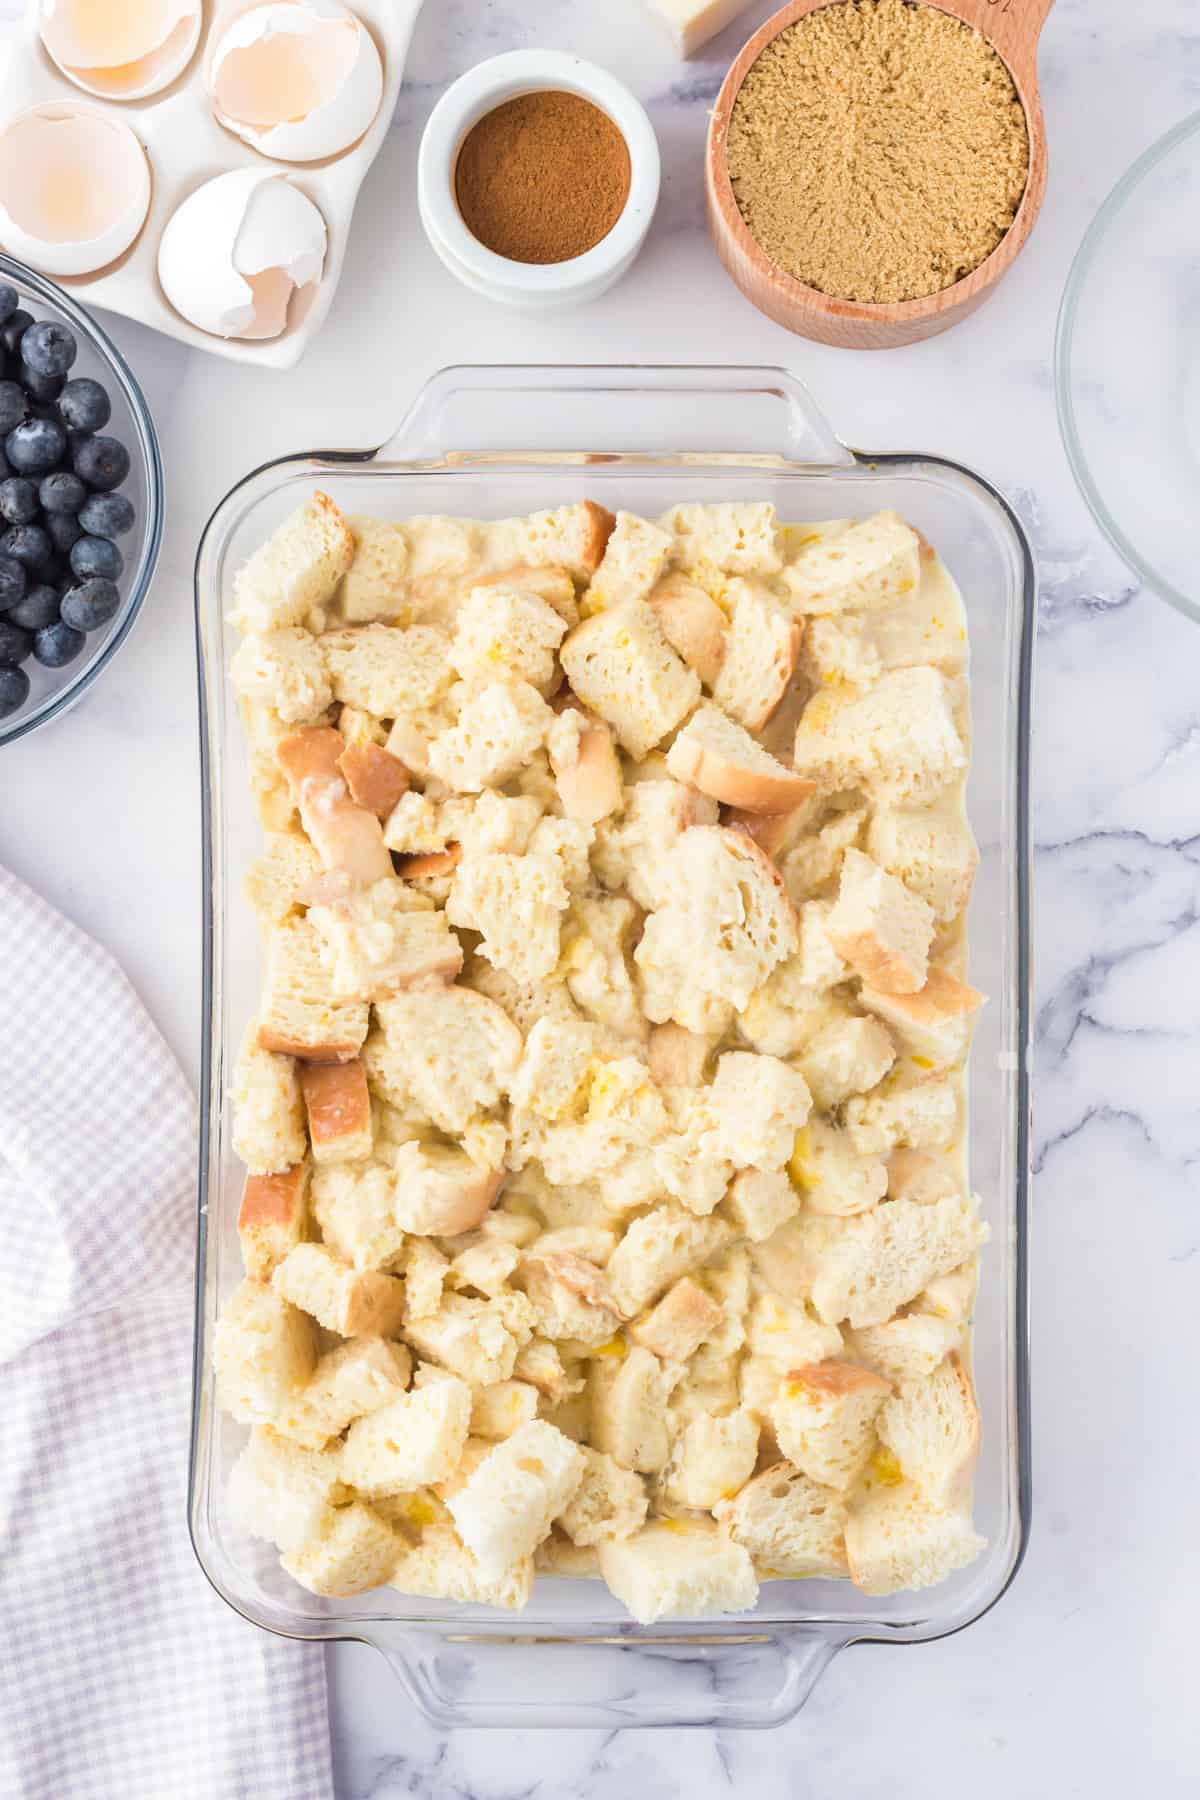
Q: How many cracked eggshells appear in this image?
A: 4